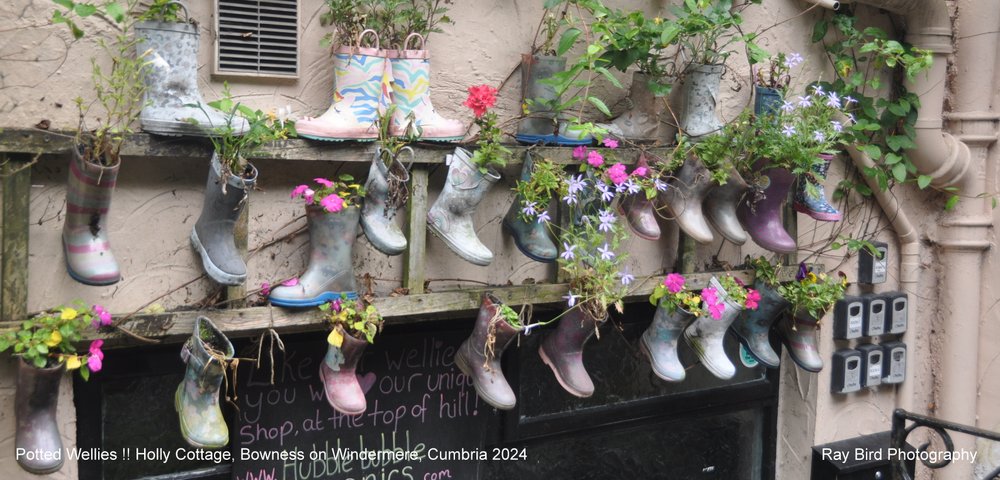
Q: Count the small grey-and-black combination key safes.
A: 7